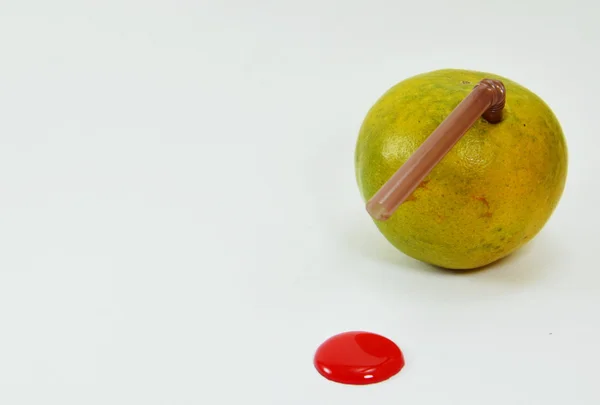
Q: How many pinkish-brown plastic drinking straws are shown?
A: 1